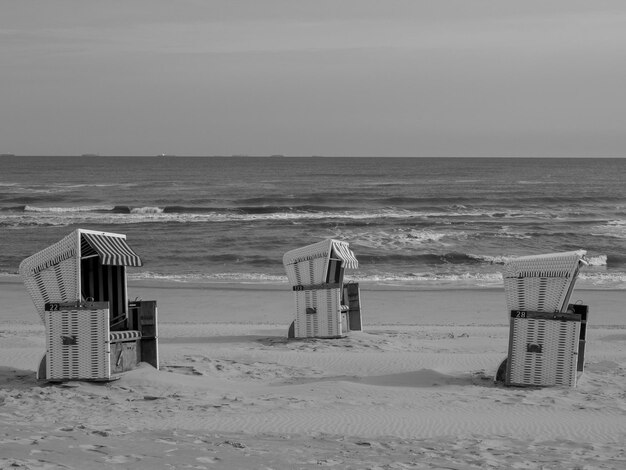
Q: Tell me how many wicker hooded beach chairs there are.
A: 3